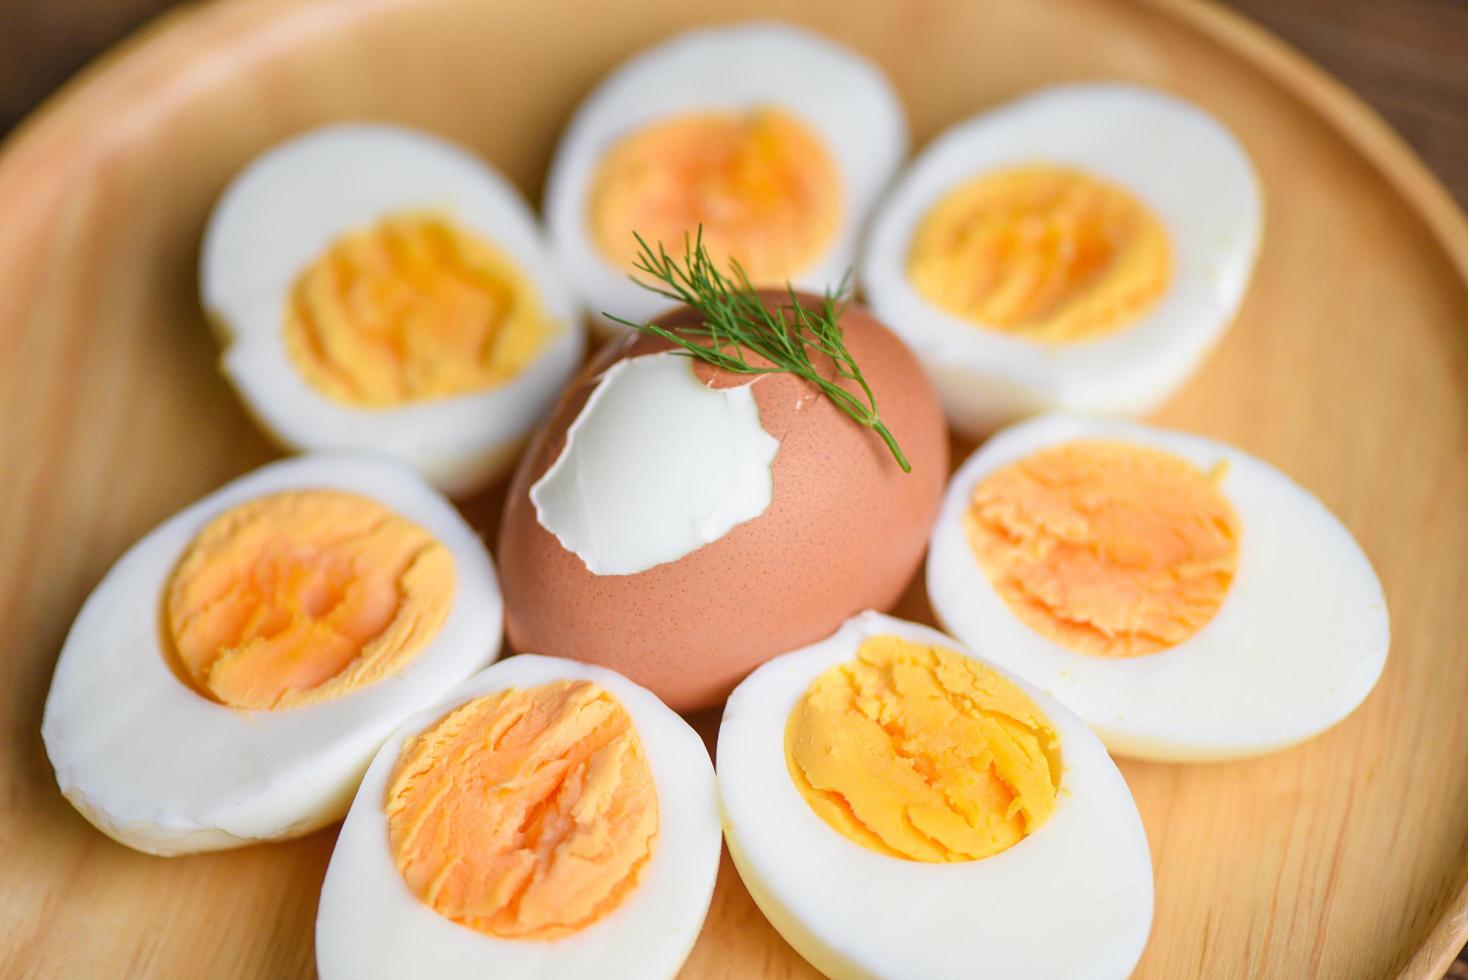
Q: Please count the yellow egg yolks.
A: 7